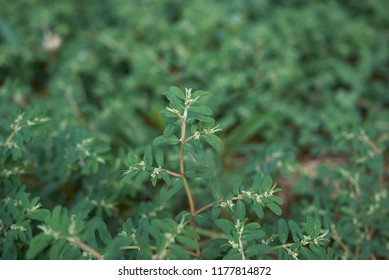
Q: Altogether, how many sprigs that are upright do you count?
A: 1